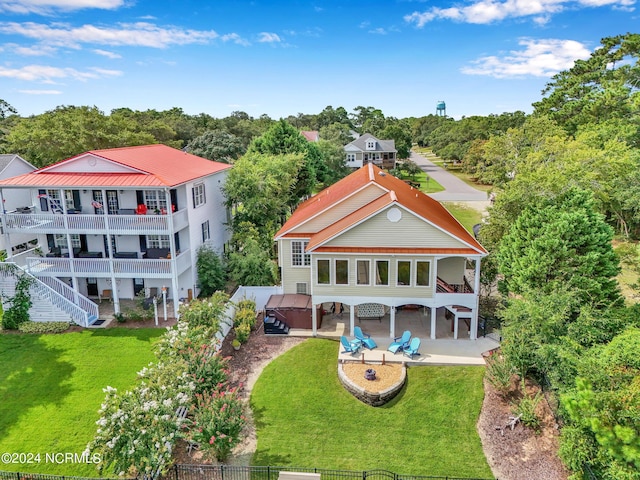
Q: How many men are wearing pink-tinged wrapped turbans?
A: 0